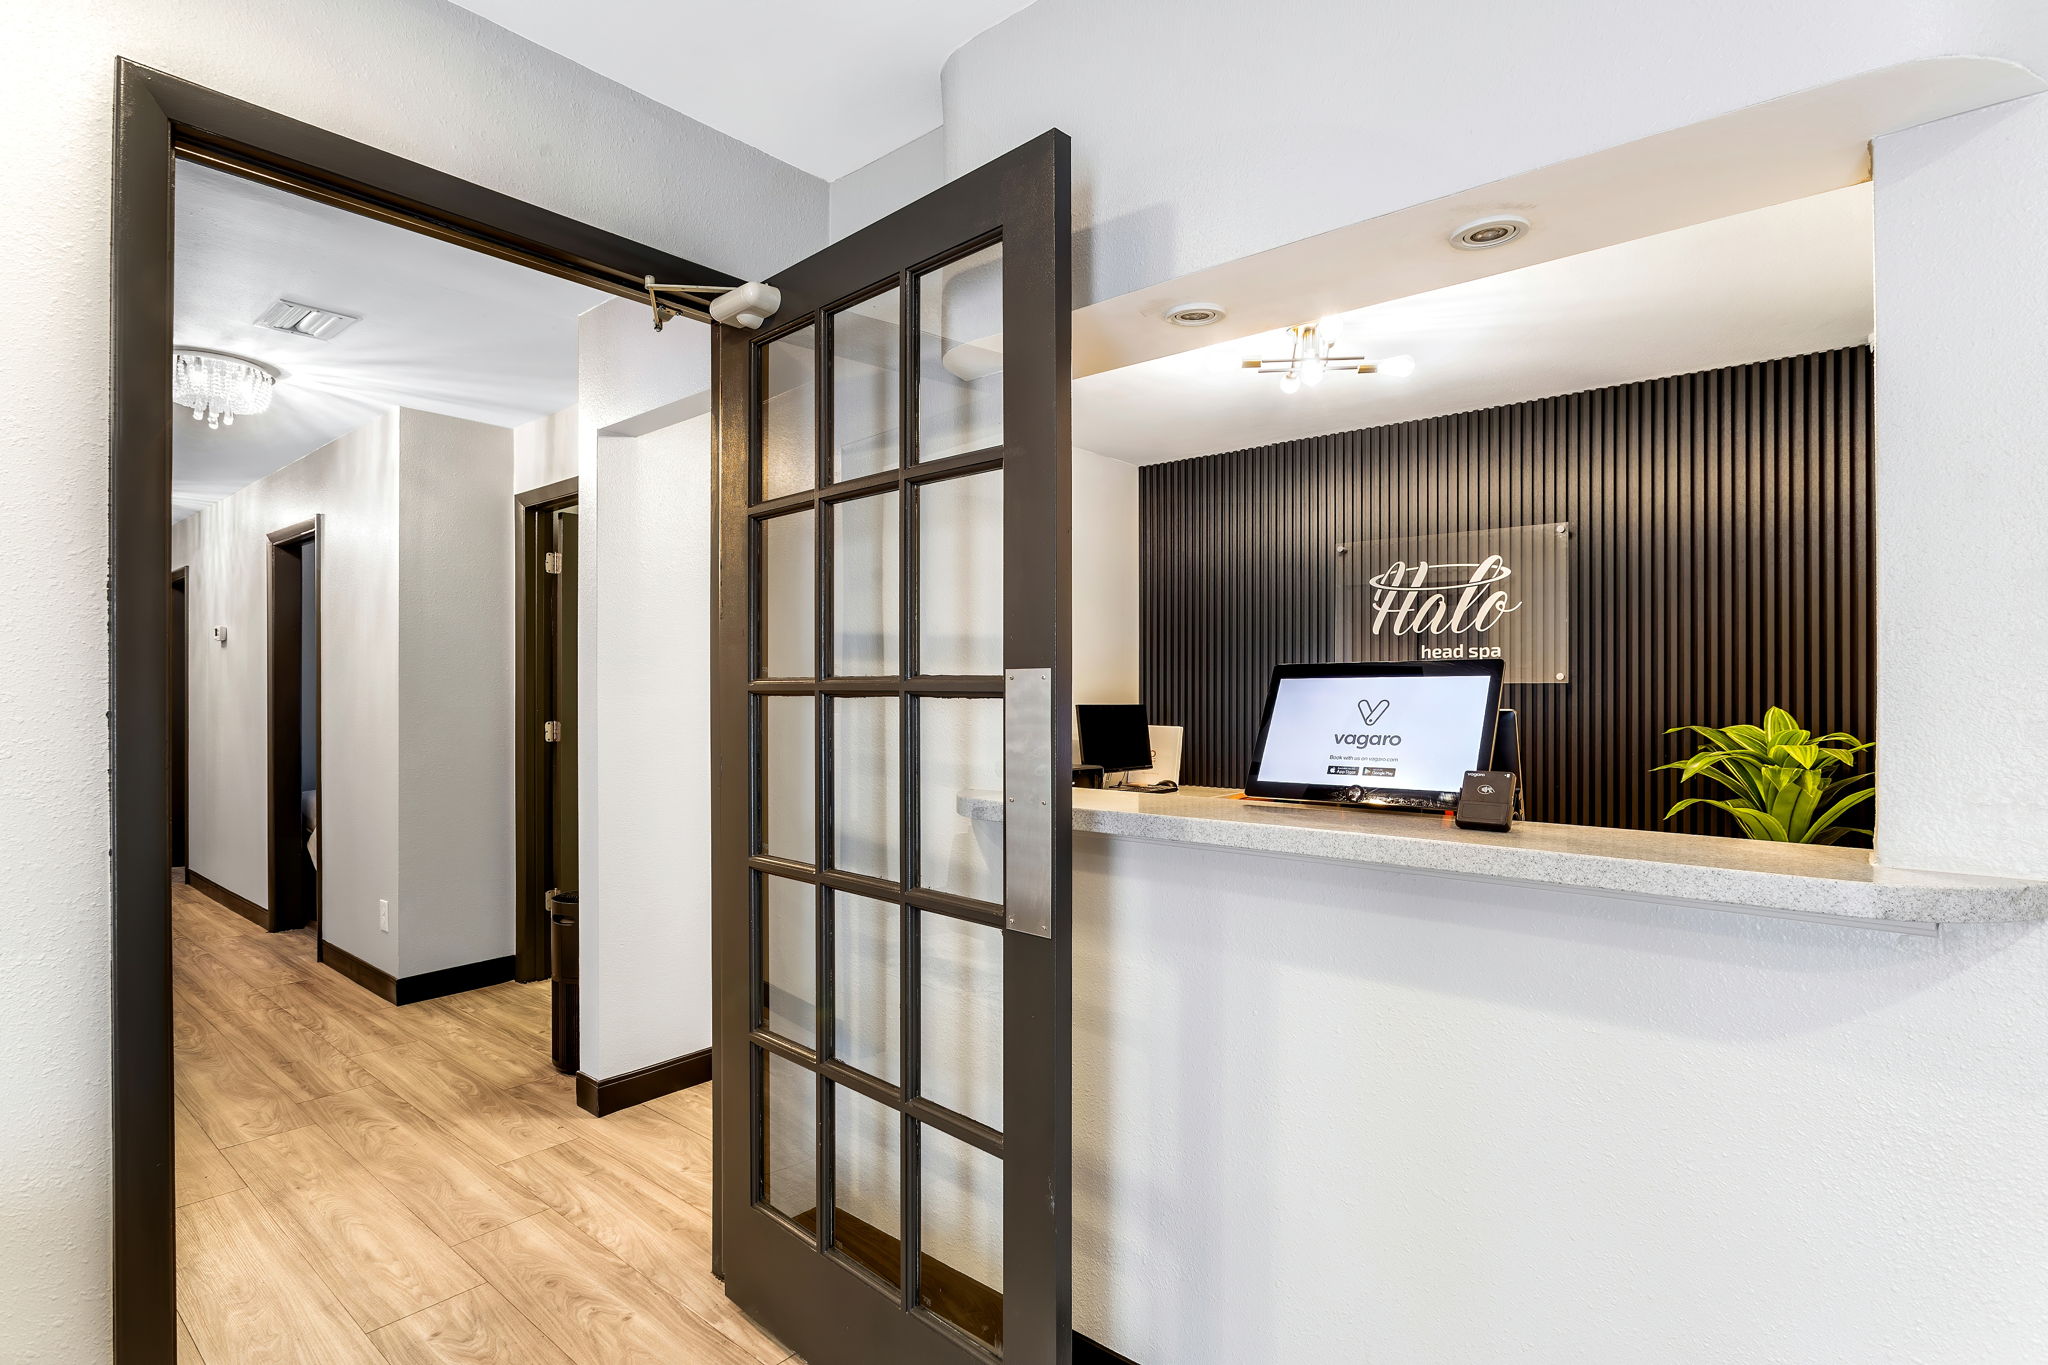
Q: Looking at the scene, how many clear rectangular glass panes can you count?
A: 15